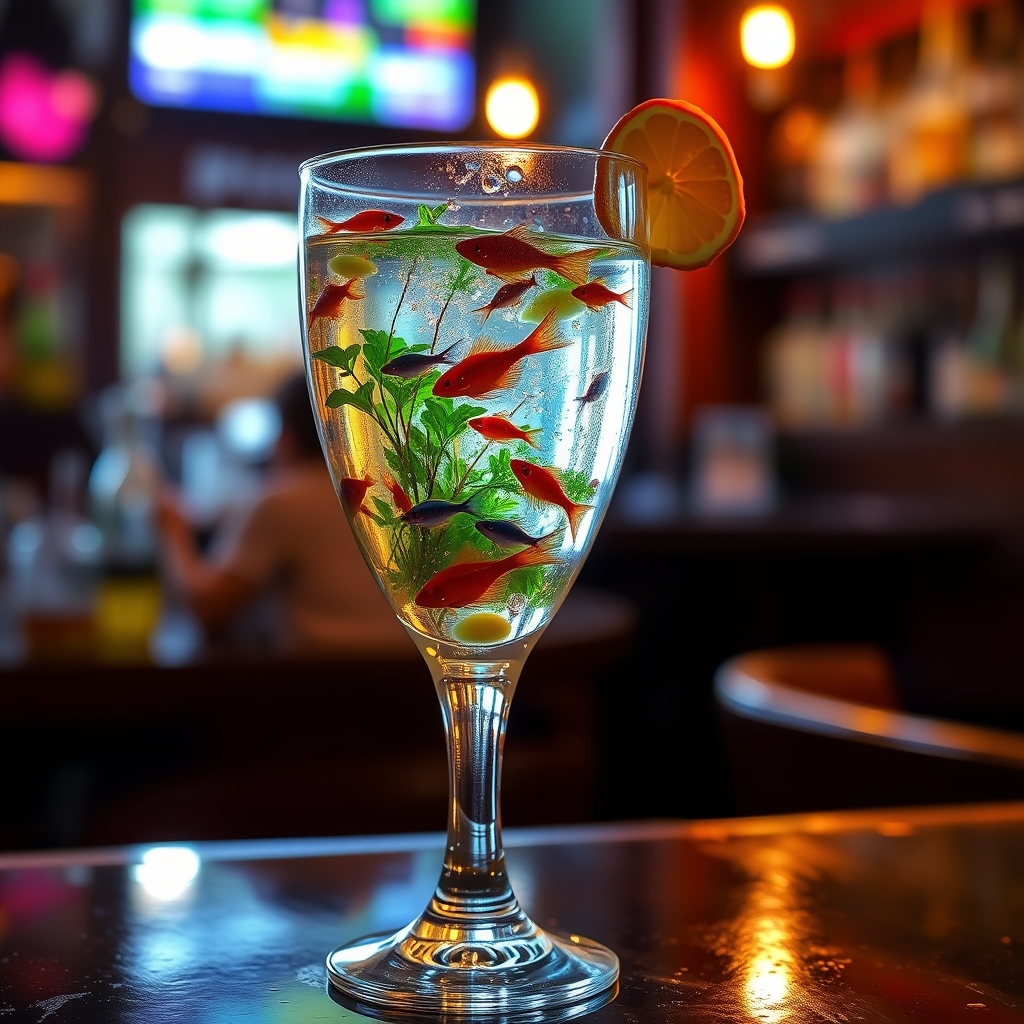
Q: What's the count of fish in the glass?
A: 15